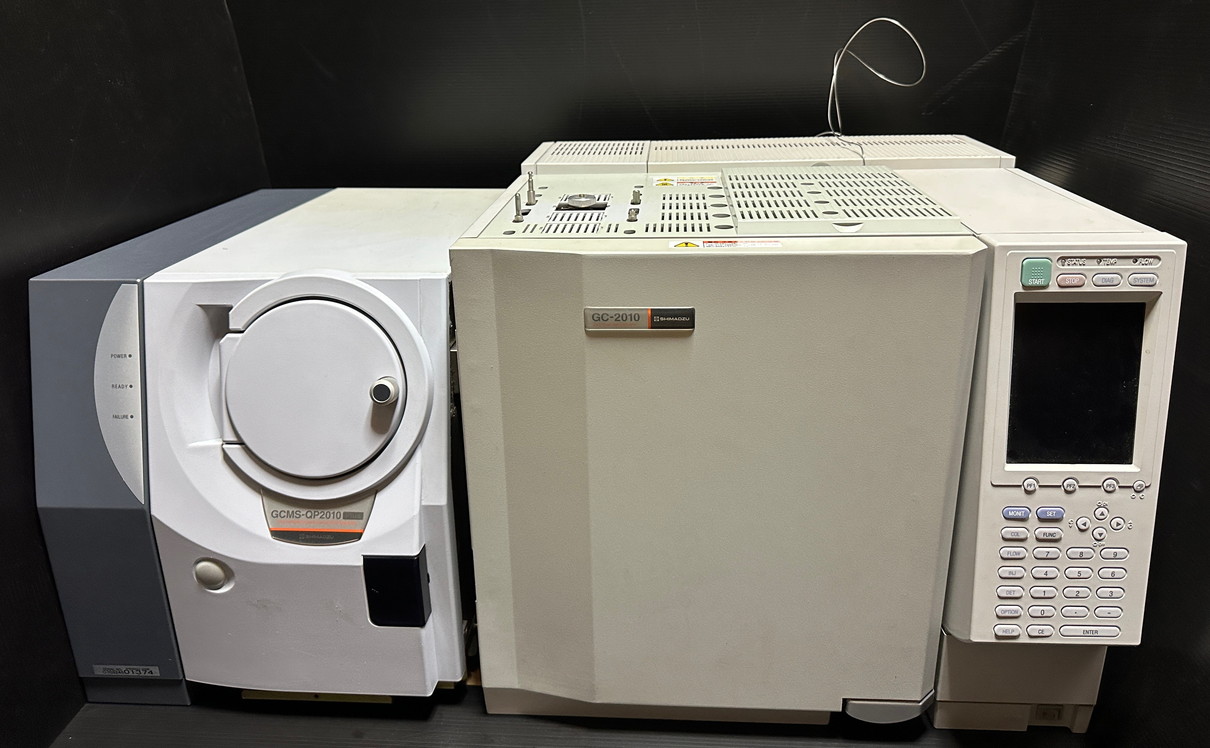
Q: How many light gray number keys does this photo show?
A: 10